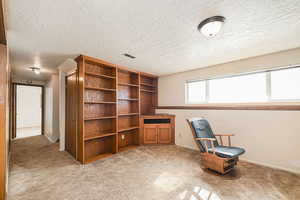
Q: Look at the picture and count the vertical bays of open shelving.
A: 3